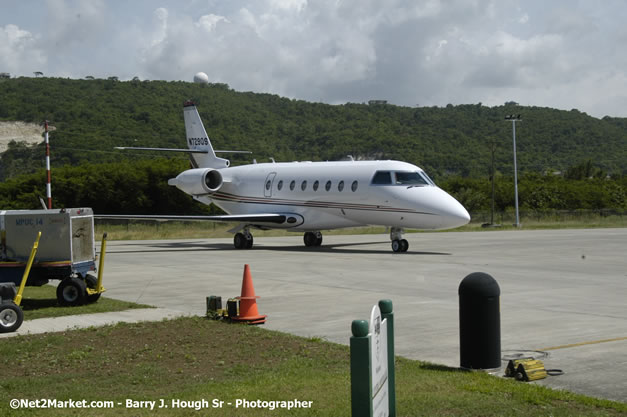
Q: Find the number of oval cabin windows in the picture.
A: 8